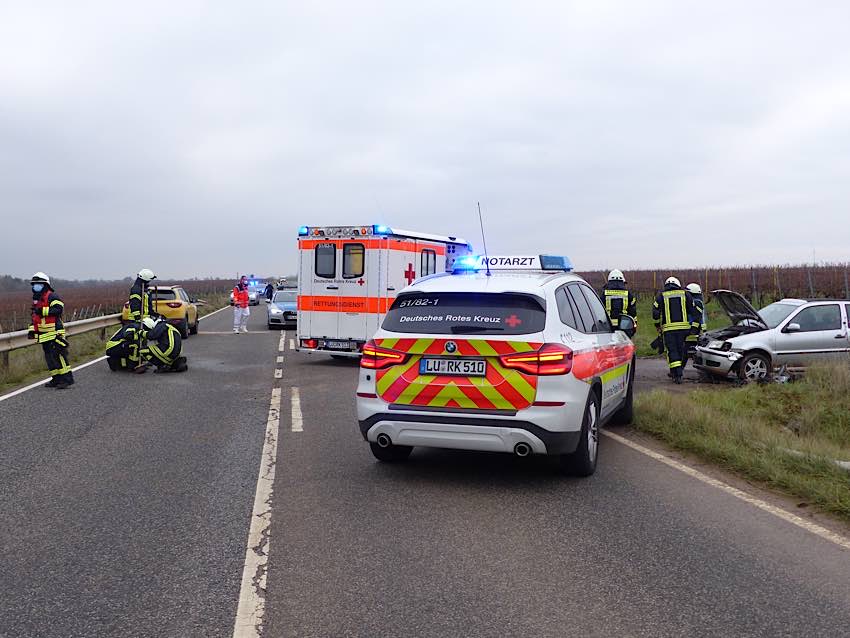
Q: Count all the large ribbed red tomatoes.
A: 0